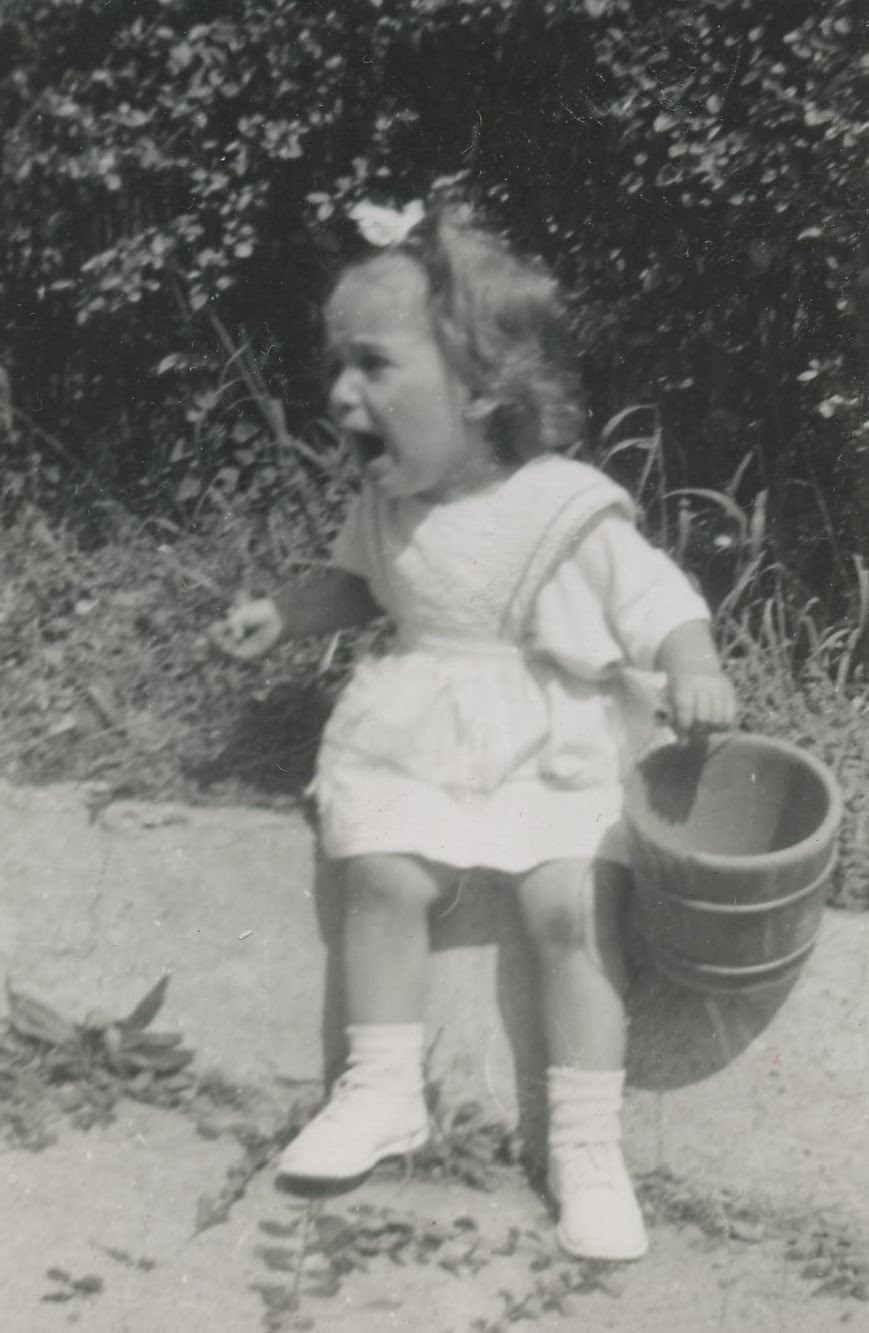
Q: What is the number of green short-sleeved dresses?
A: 0